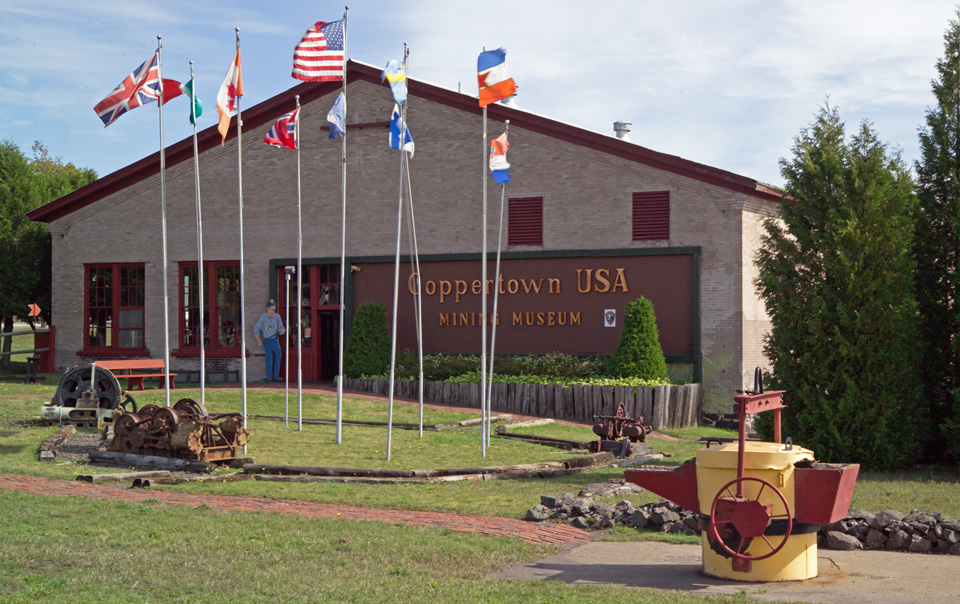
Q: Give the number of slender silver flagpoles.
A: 9